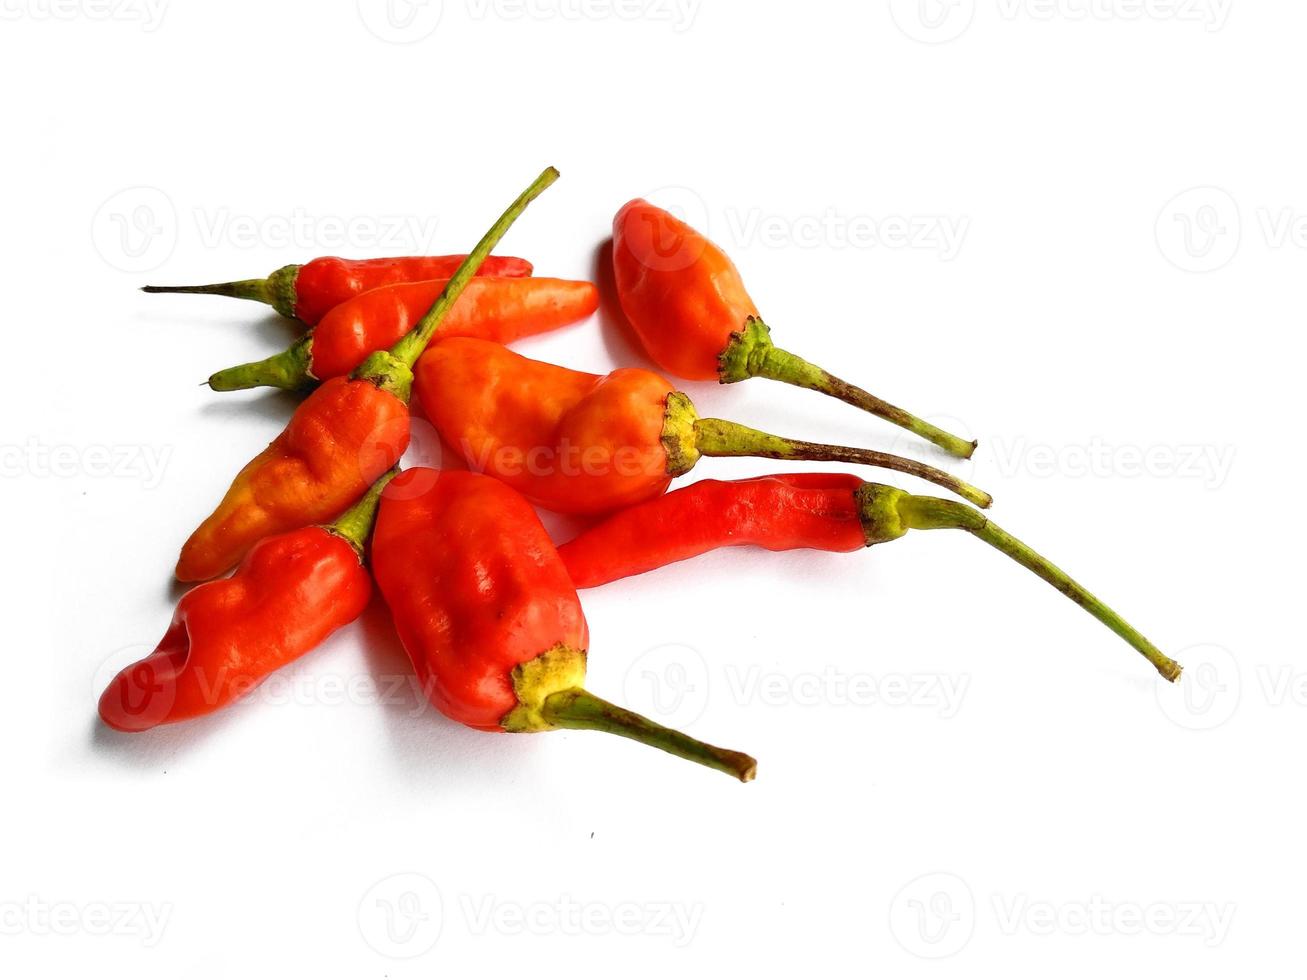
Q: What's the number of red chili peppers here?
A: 8